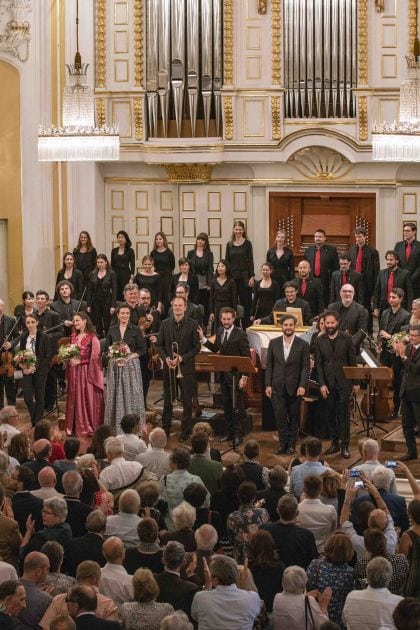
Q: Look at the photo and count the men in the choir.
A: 6